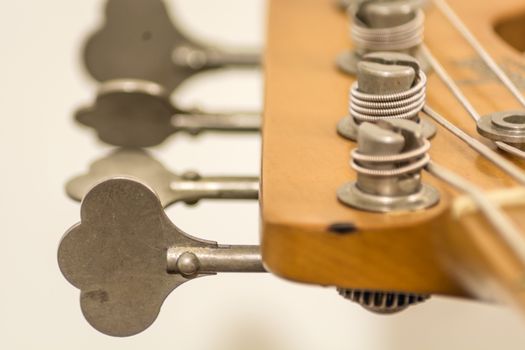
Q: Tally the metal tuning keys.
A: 4